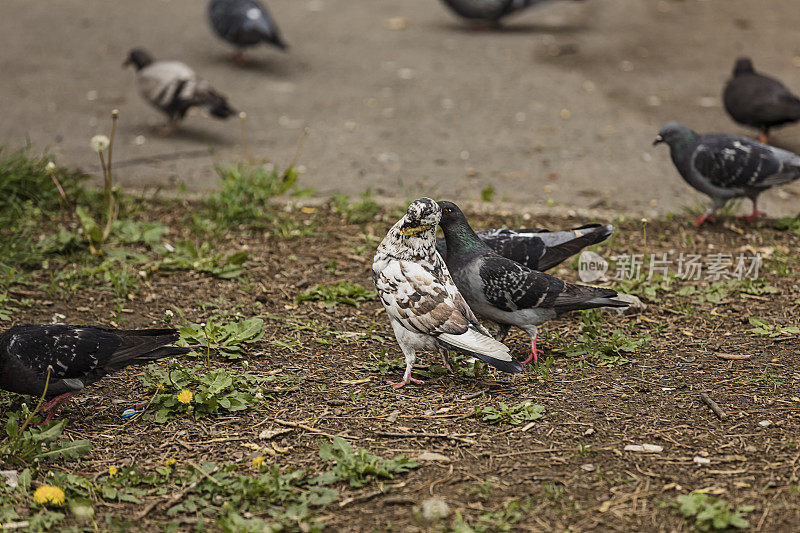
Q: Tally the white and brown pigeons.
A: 1